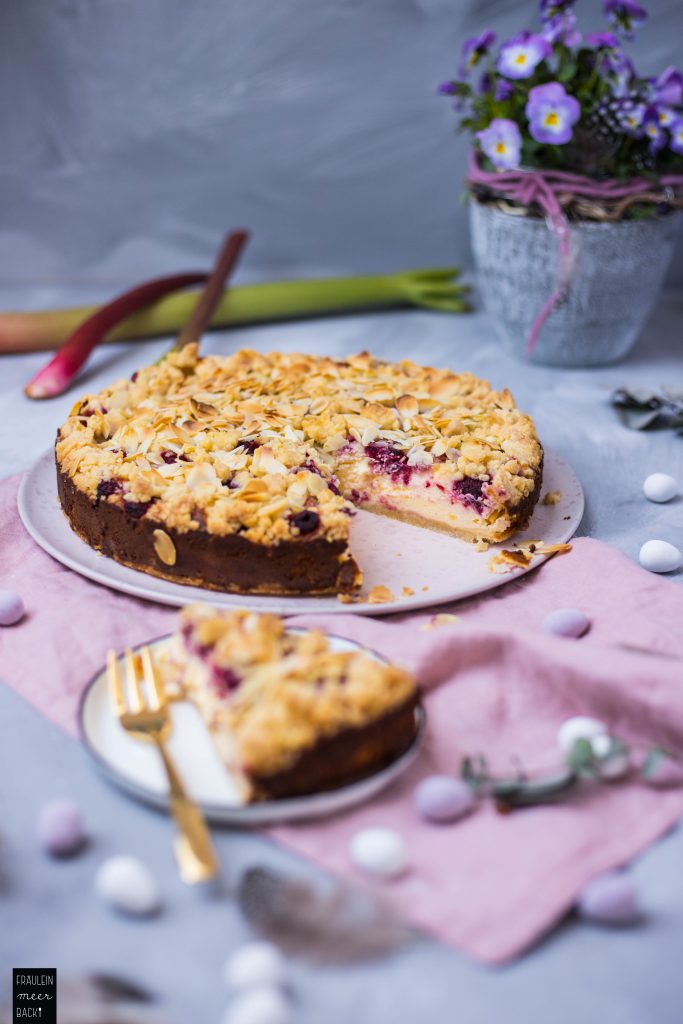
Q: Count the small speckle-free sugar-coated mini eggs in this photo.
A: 14